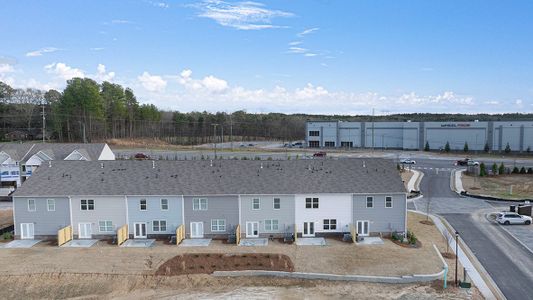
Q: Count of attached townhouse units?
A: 7